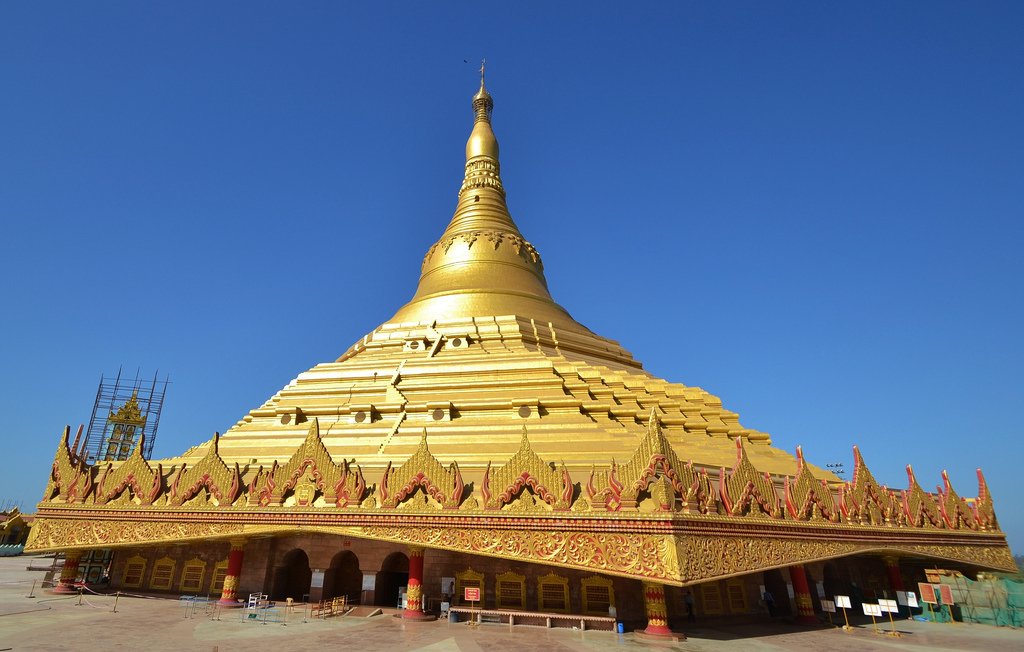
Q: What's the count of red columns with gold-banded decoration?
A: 6